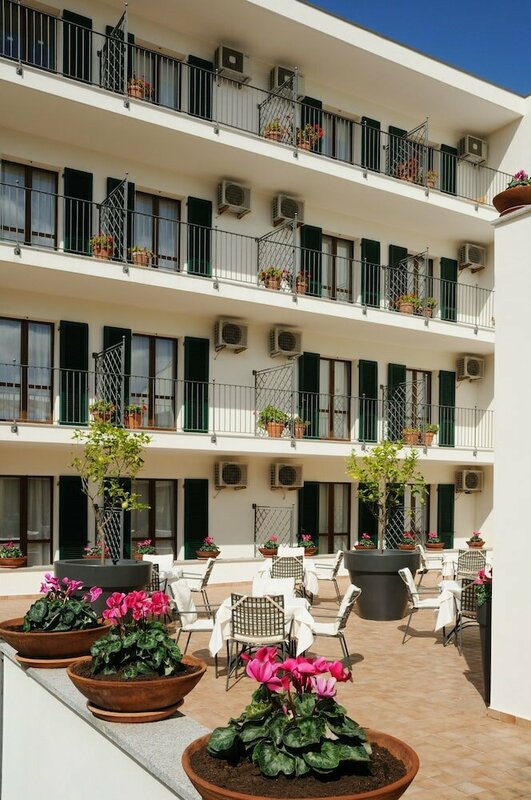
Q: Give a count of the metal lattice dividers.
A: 12